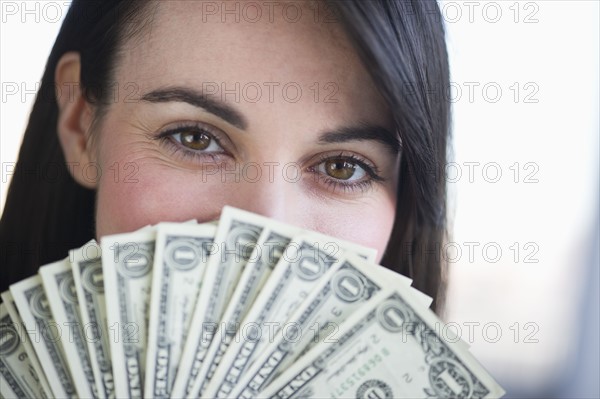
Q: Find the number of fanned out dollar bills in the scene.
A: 12